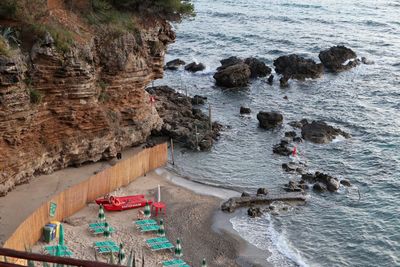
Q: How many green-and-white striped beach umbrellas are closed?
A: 7